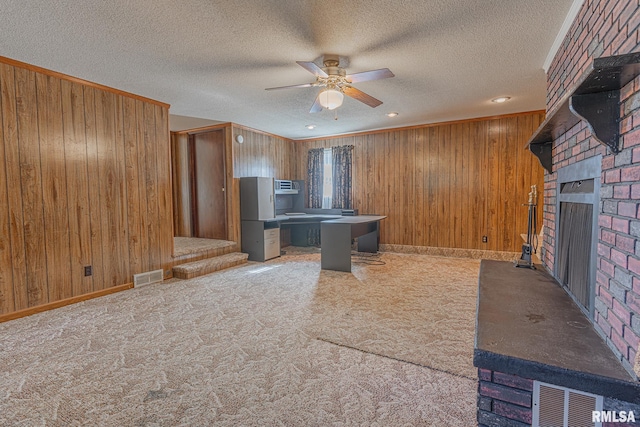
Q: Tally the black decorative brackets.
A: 2